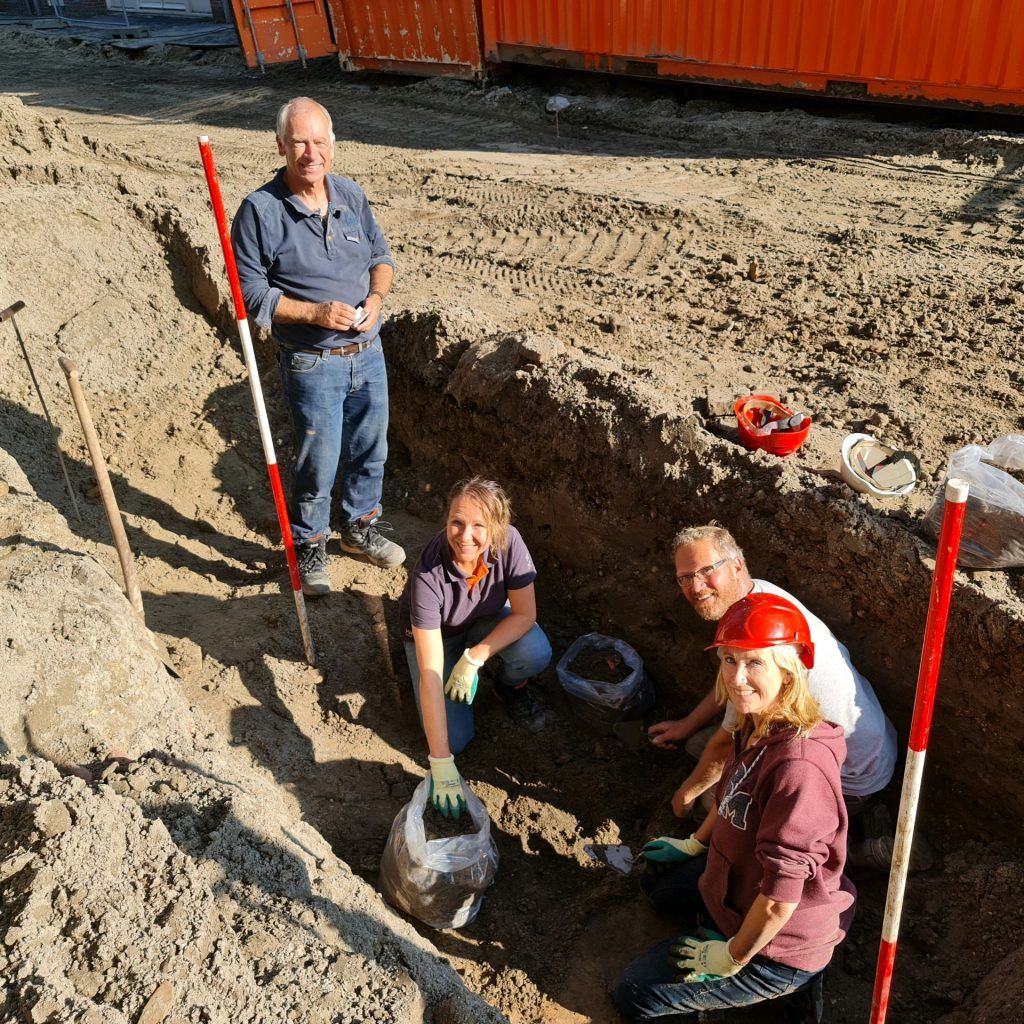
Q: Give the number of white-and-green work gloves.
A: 4